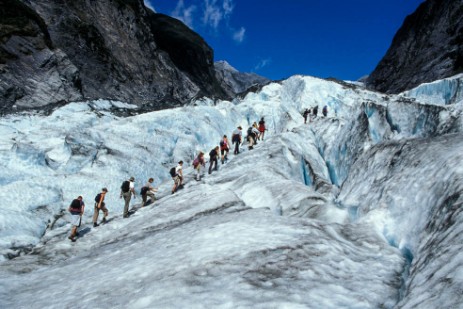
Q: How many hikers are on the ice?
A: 15